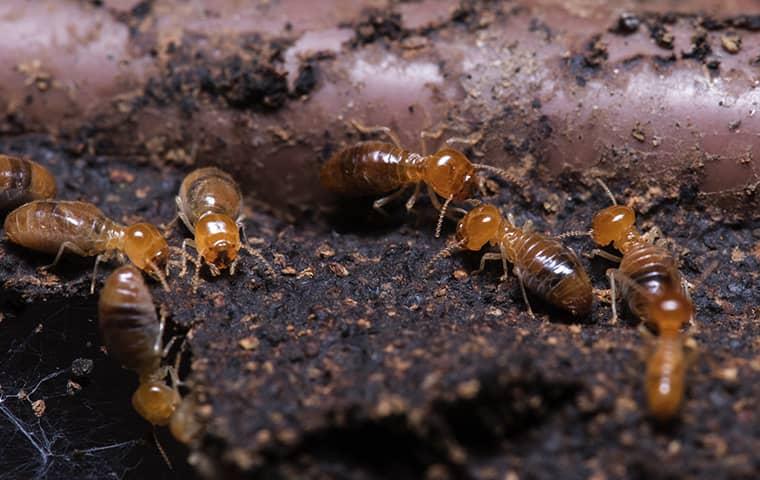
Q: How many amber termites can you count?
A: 8